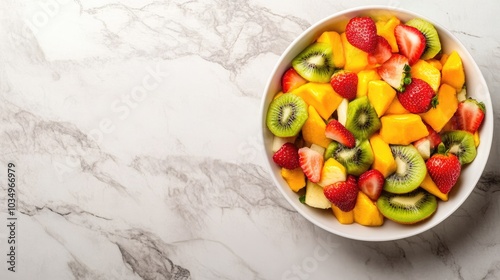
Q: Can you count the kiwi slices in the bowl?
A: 8